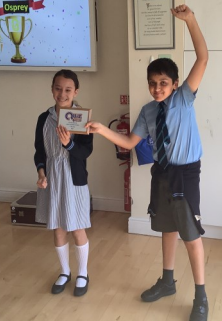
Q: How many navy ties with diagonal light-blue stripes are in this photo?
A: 1